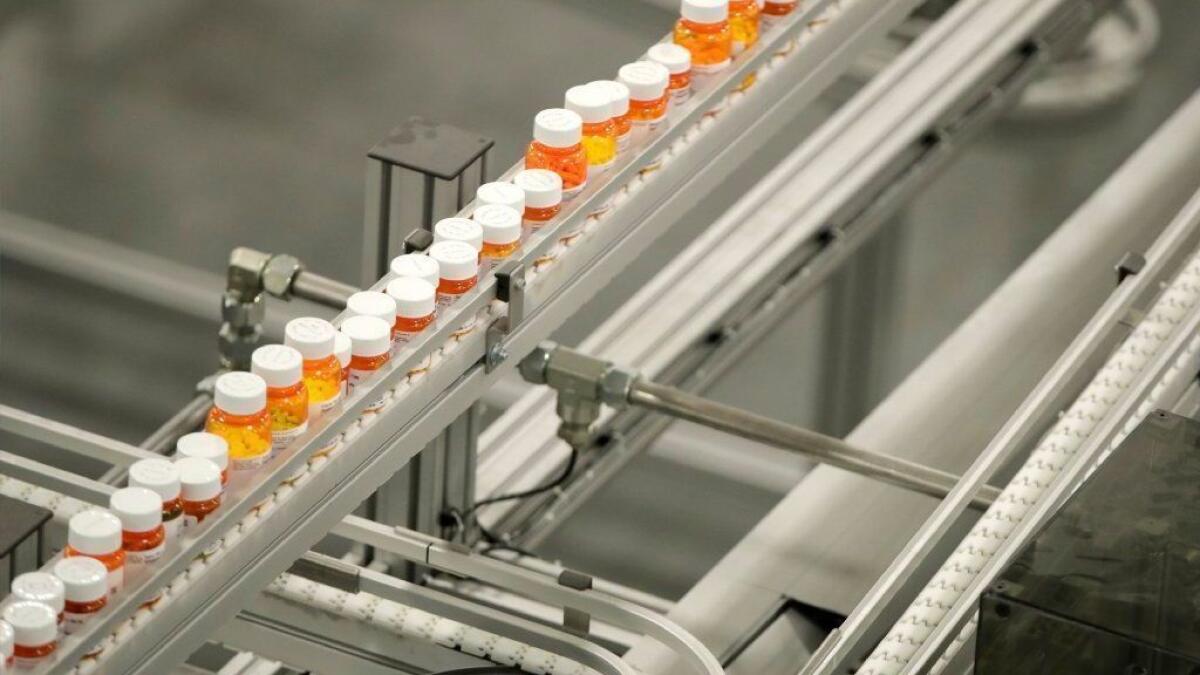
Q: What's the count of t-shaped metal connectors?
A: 1